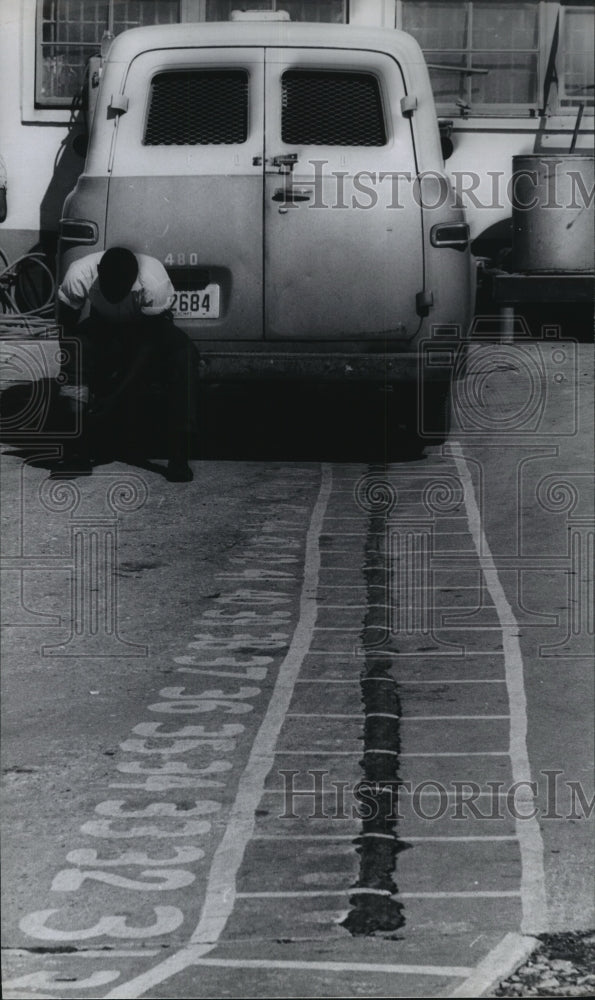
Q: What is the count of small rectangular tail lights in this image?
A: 2